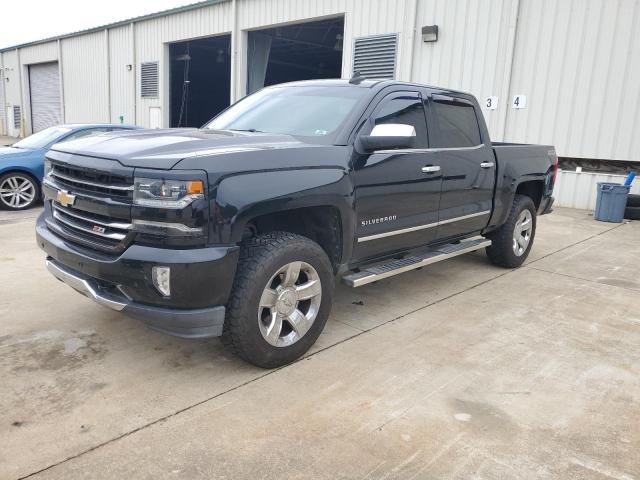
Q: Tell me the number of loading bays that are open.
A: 2